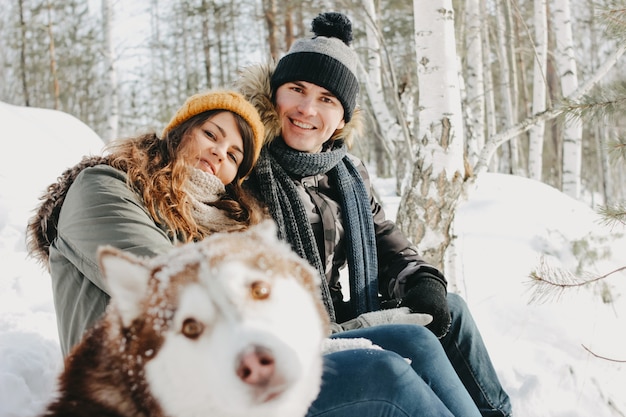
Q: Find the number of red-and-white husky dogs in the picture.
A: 1